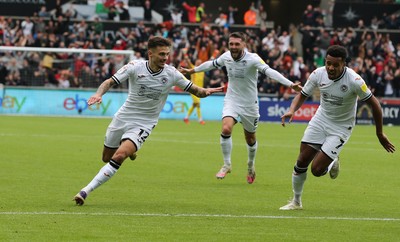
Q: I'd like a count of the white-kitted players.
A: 3